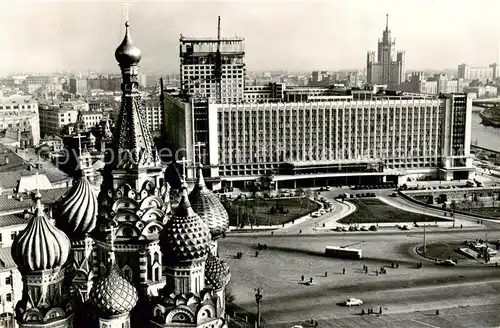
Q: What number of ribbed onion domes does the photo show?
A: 2